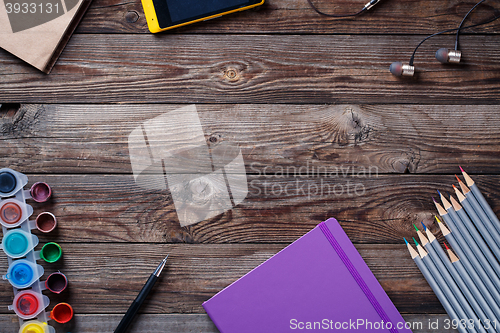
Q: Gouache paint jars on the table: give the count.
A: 11